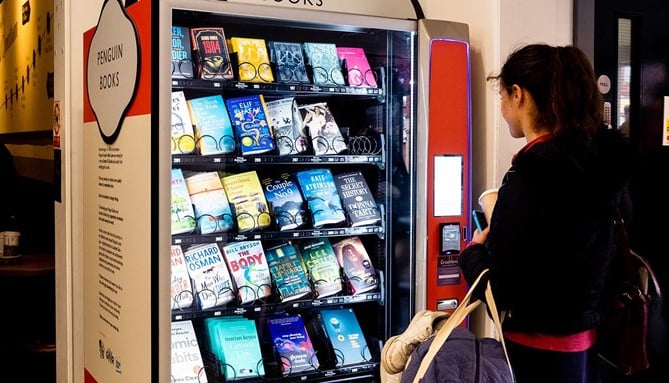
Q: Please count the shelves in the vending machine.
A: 5